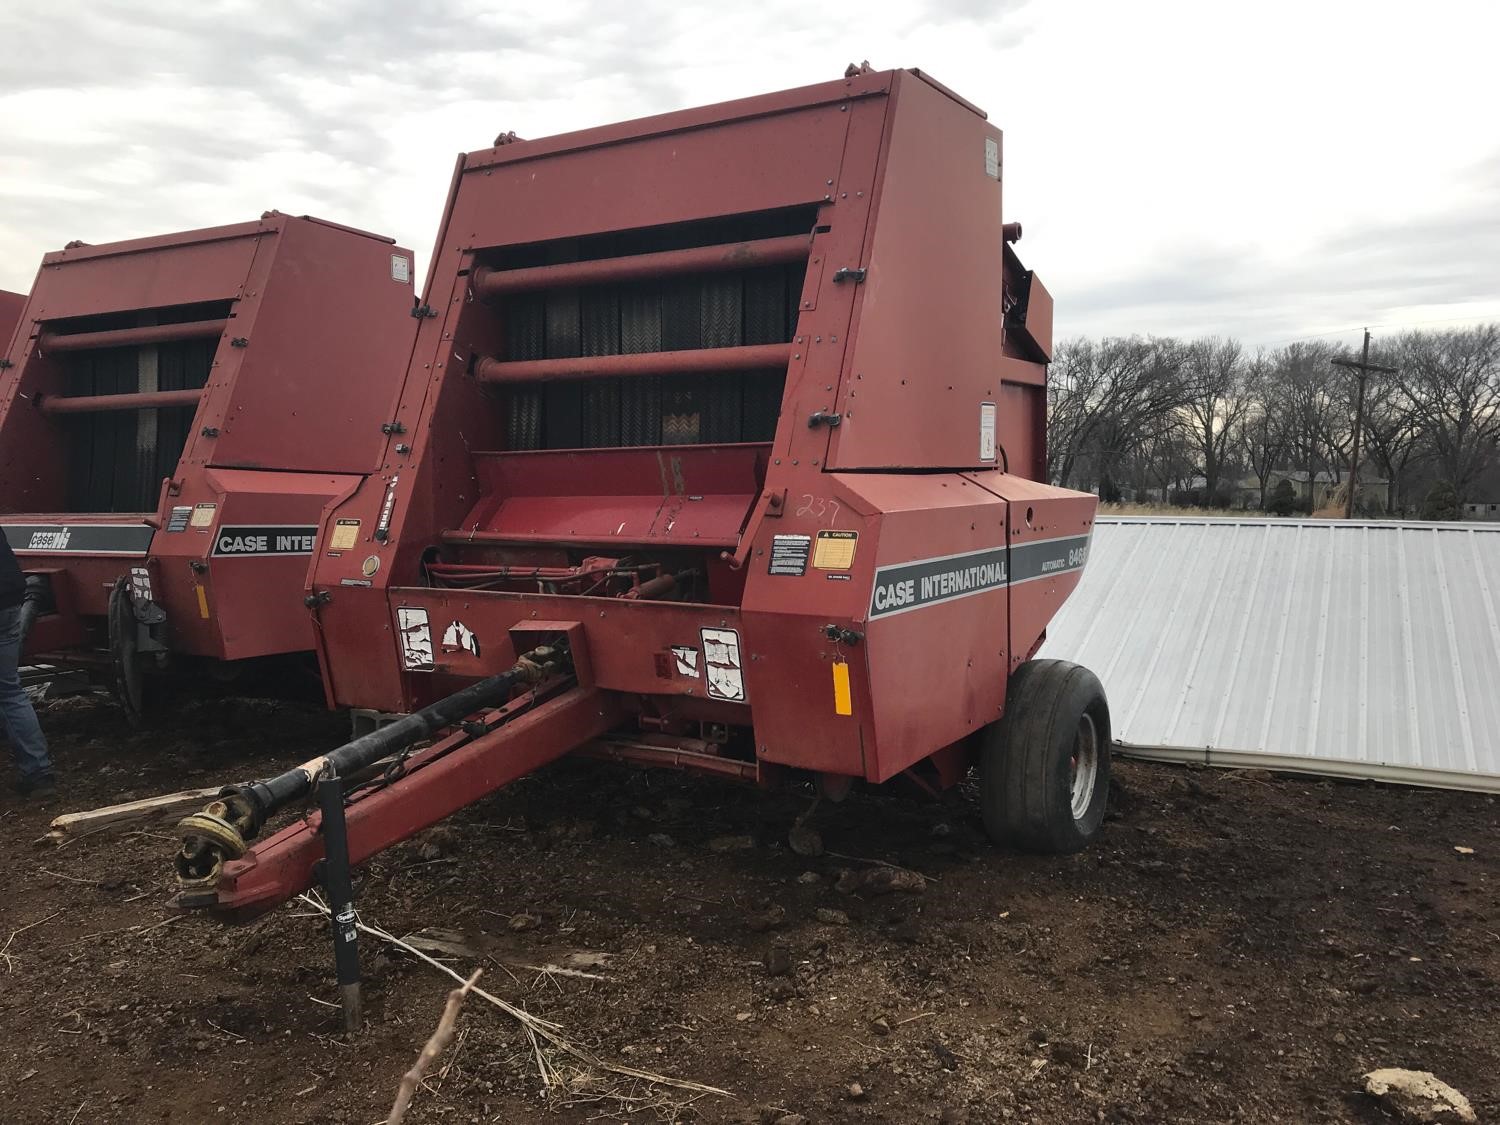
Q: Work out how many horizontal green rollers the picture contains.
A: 0